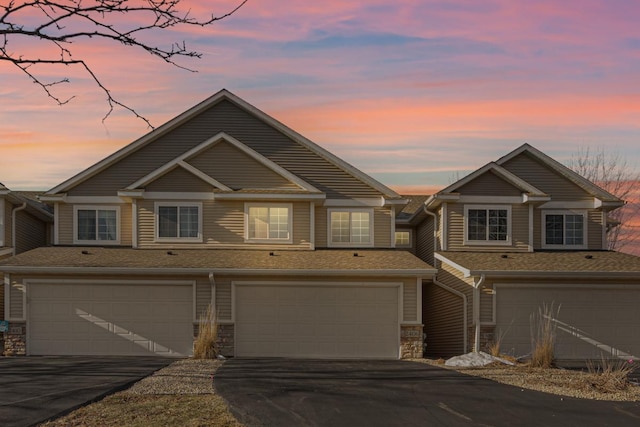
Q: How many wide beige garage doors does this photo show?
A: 3